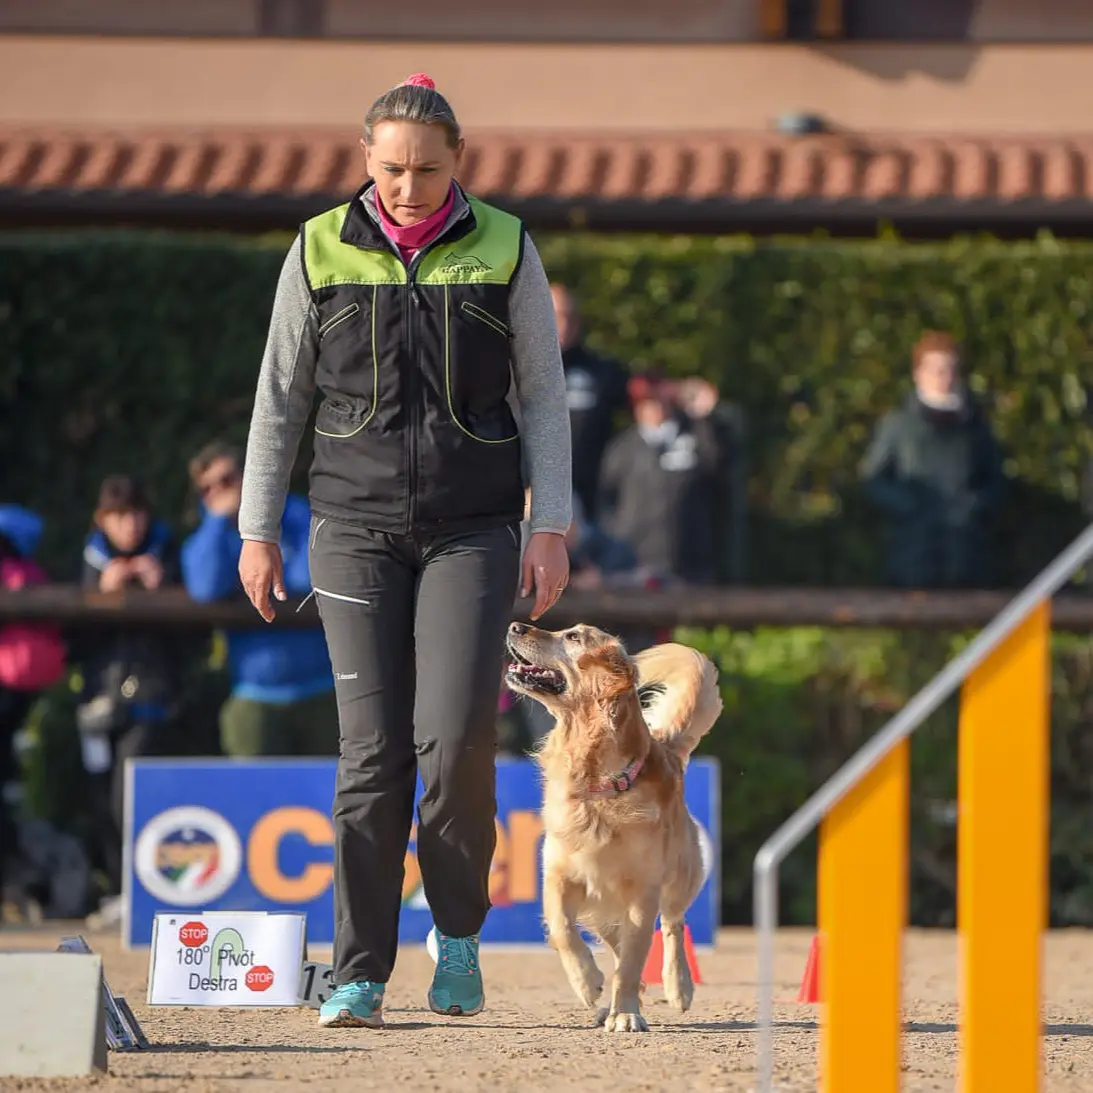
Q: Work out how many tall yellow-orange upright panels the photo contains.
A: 2